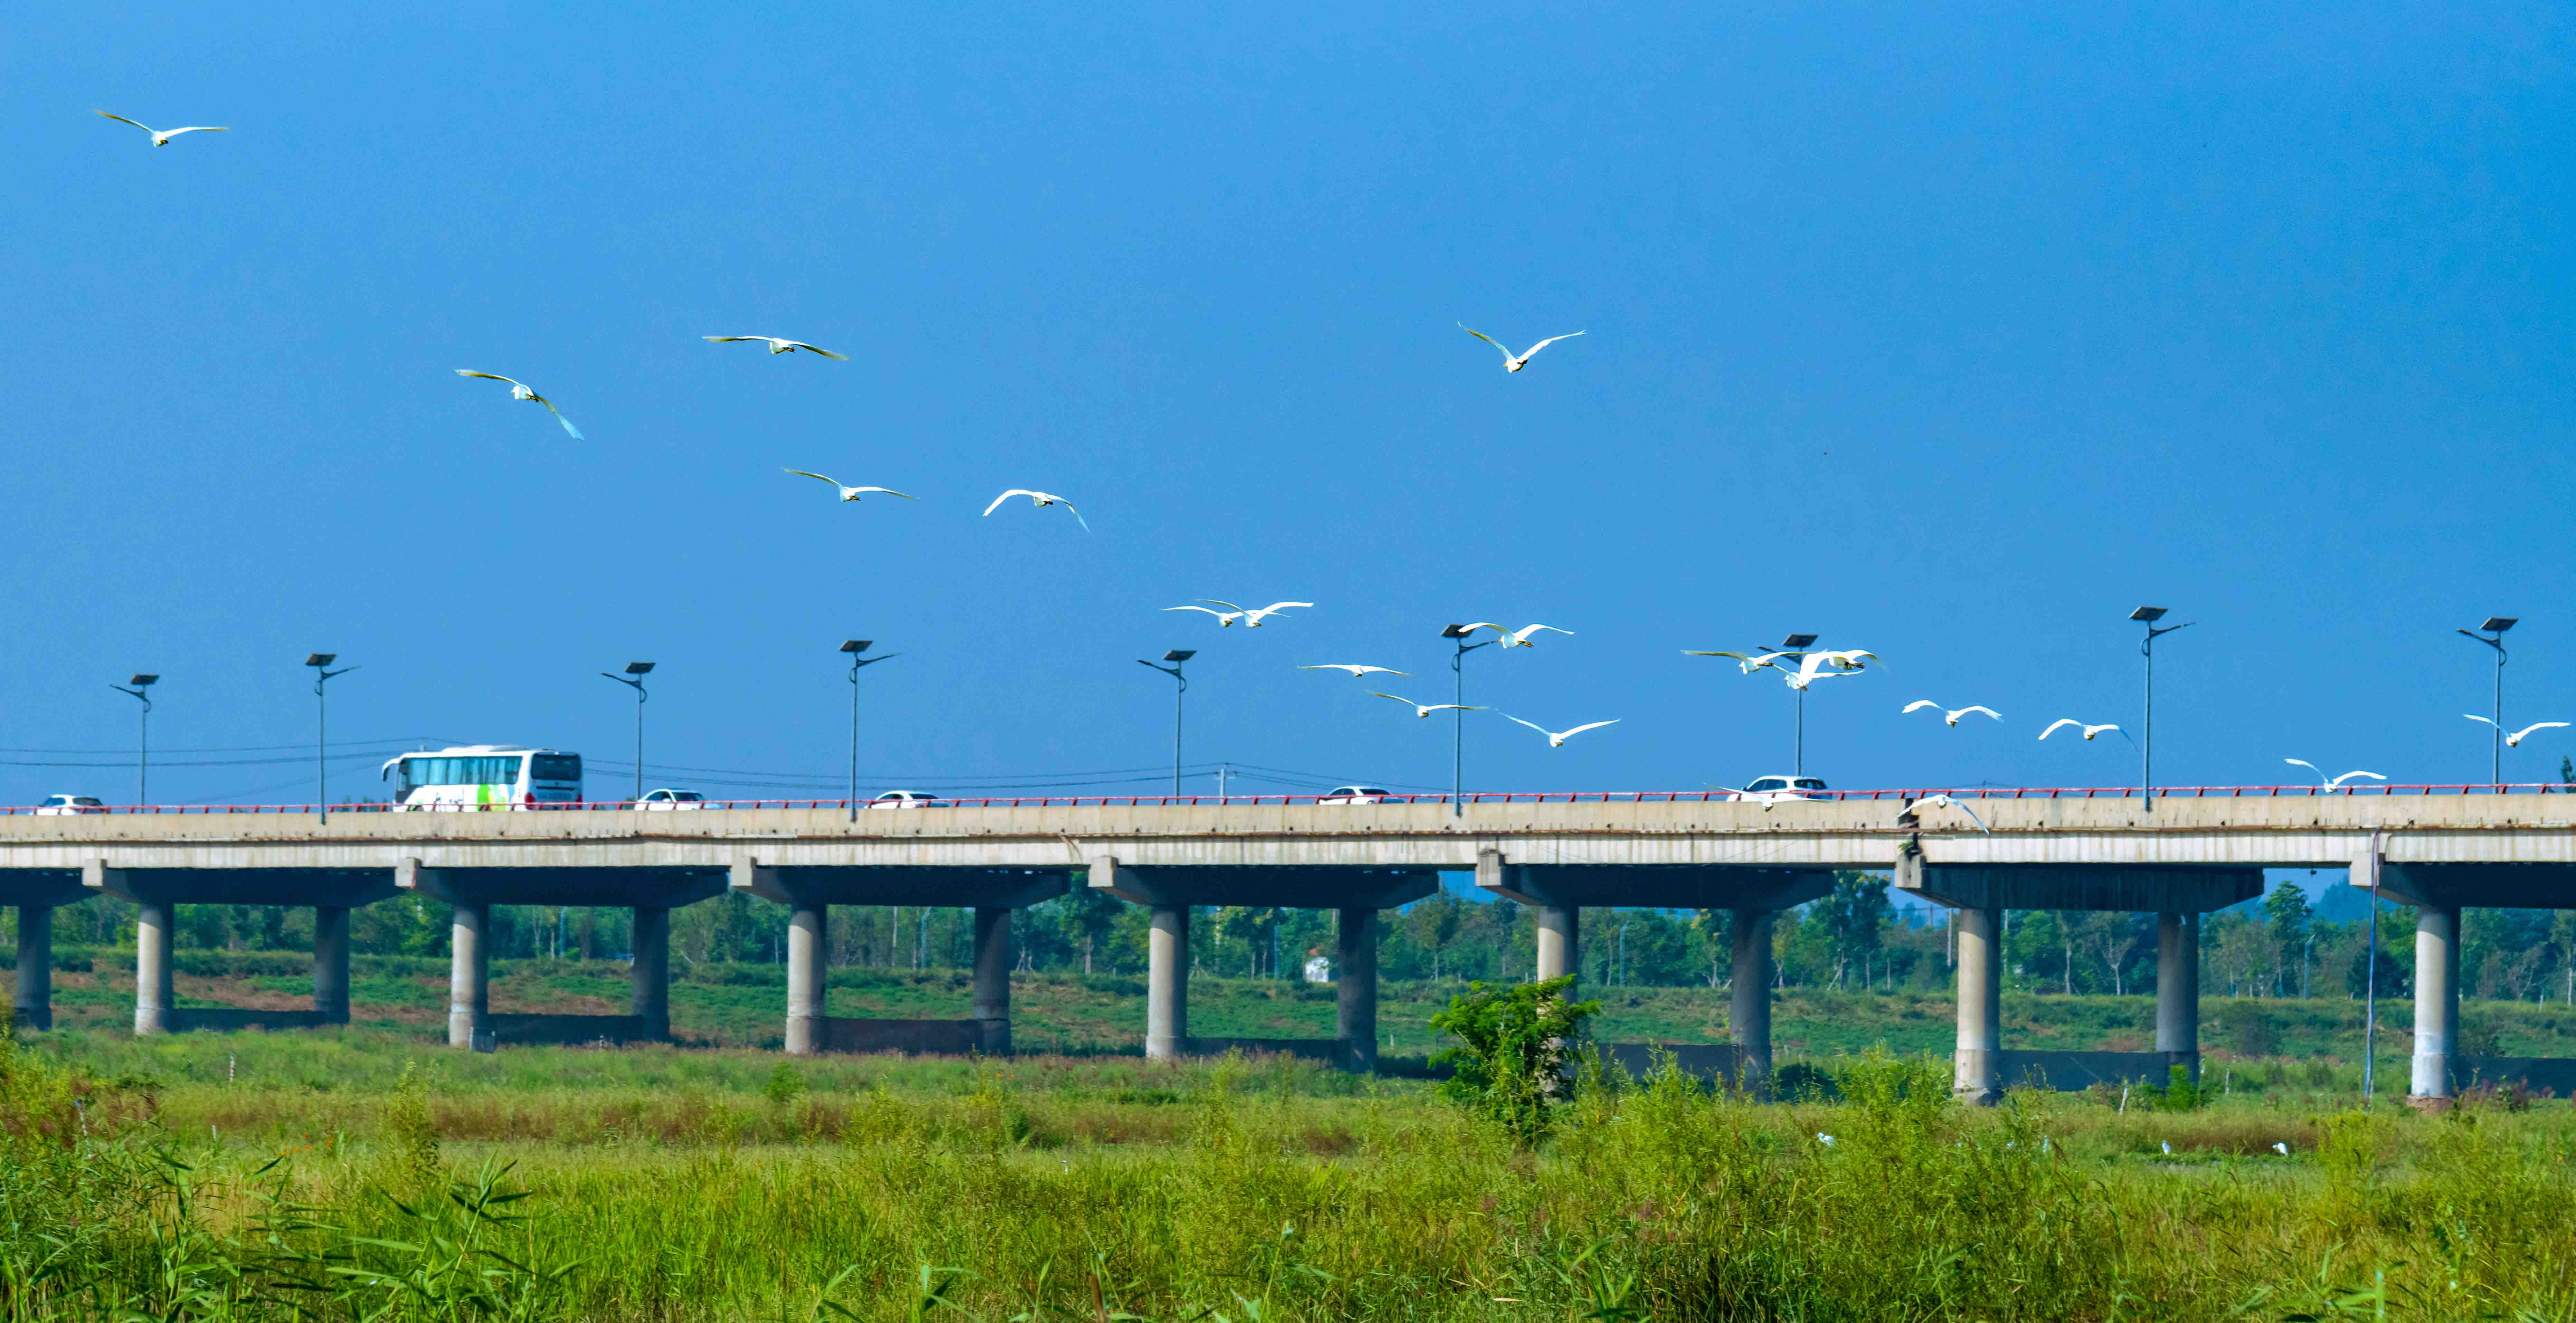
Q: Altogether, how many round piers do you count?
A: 14